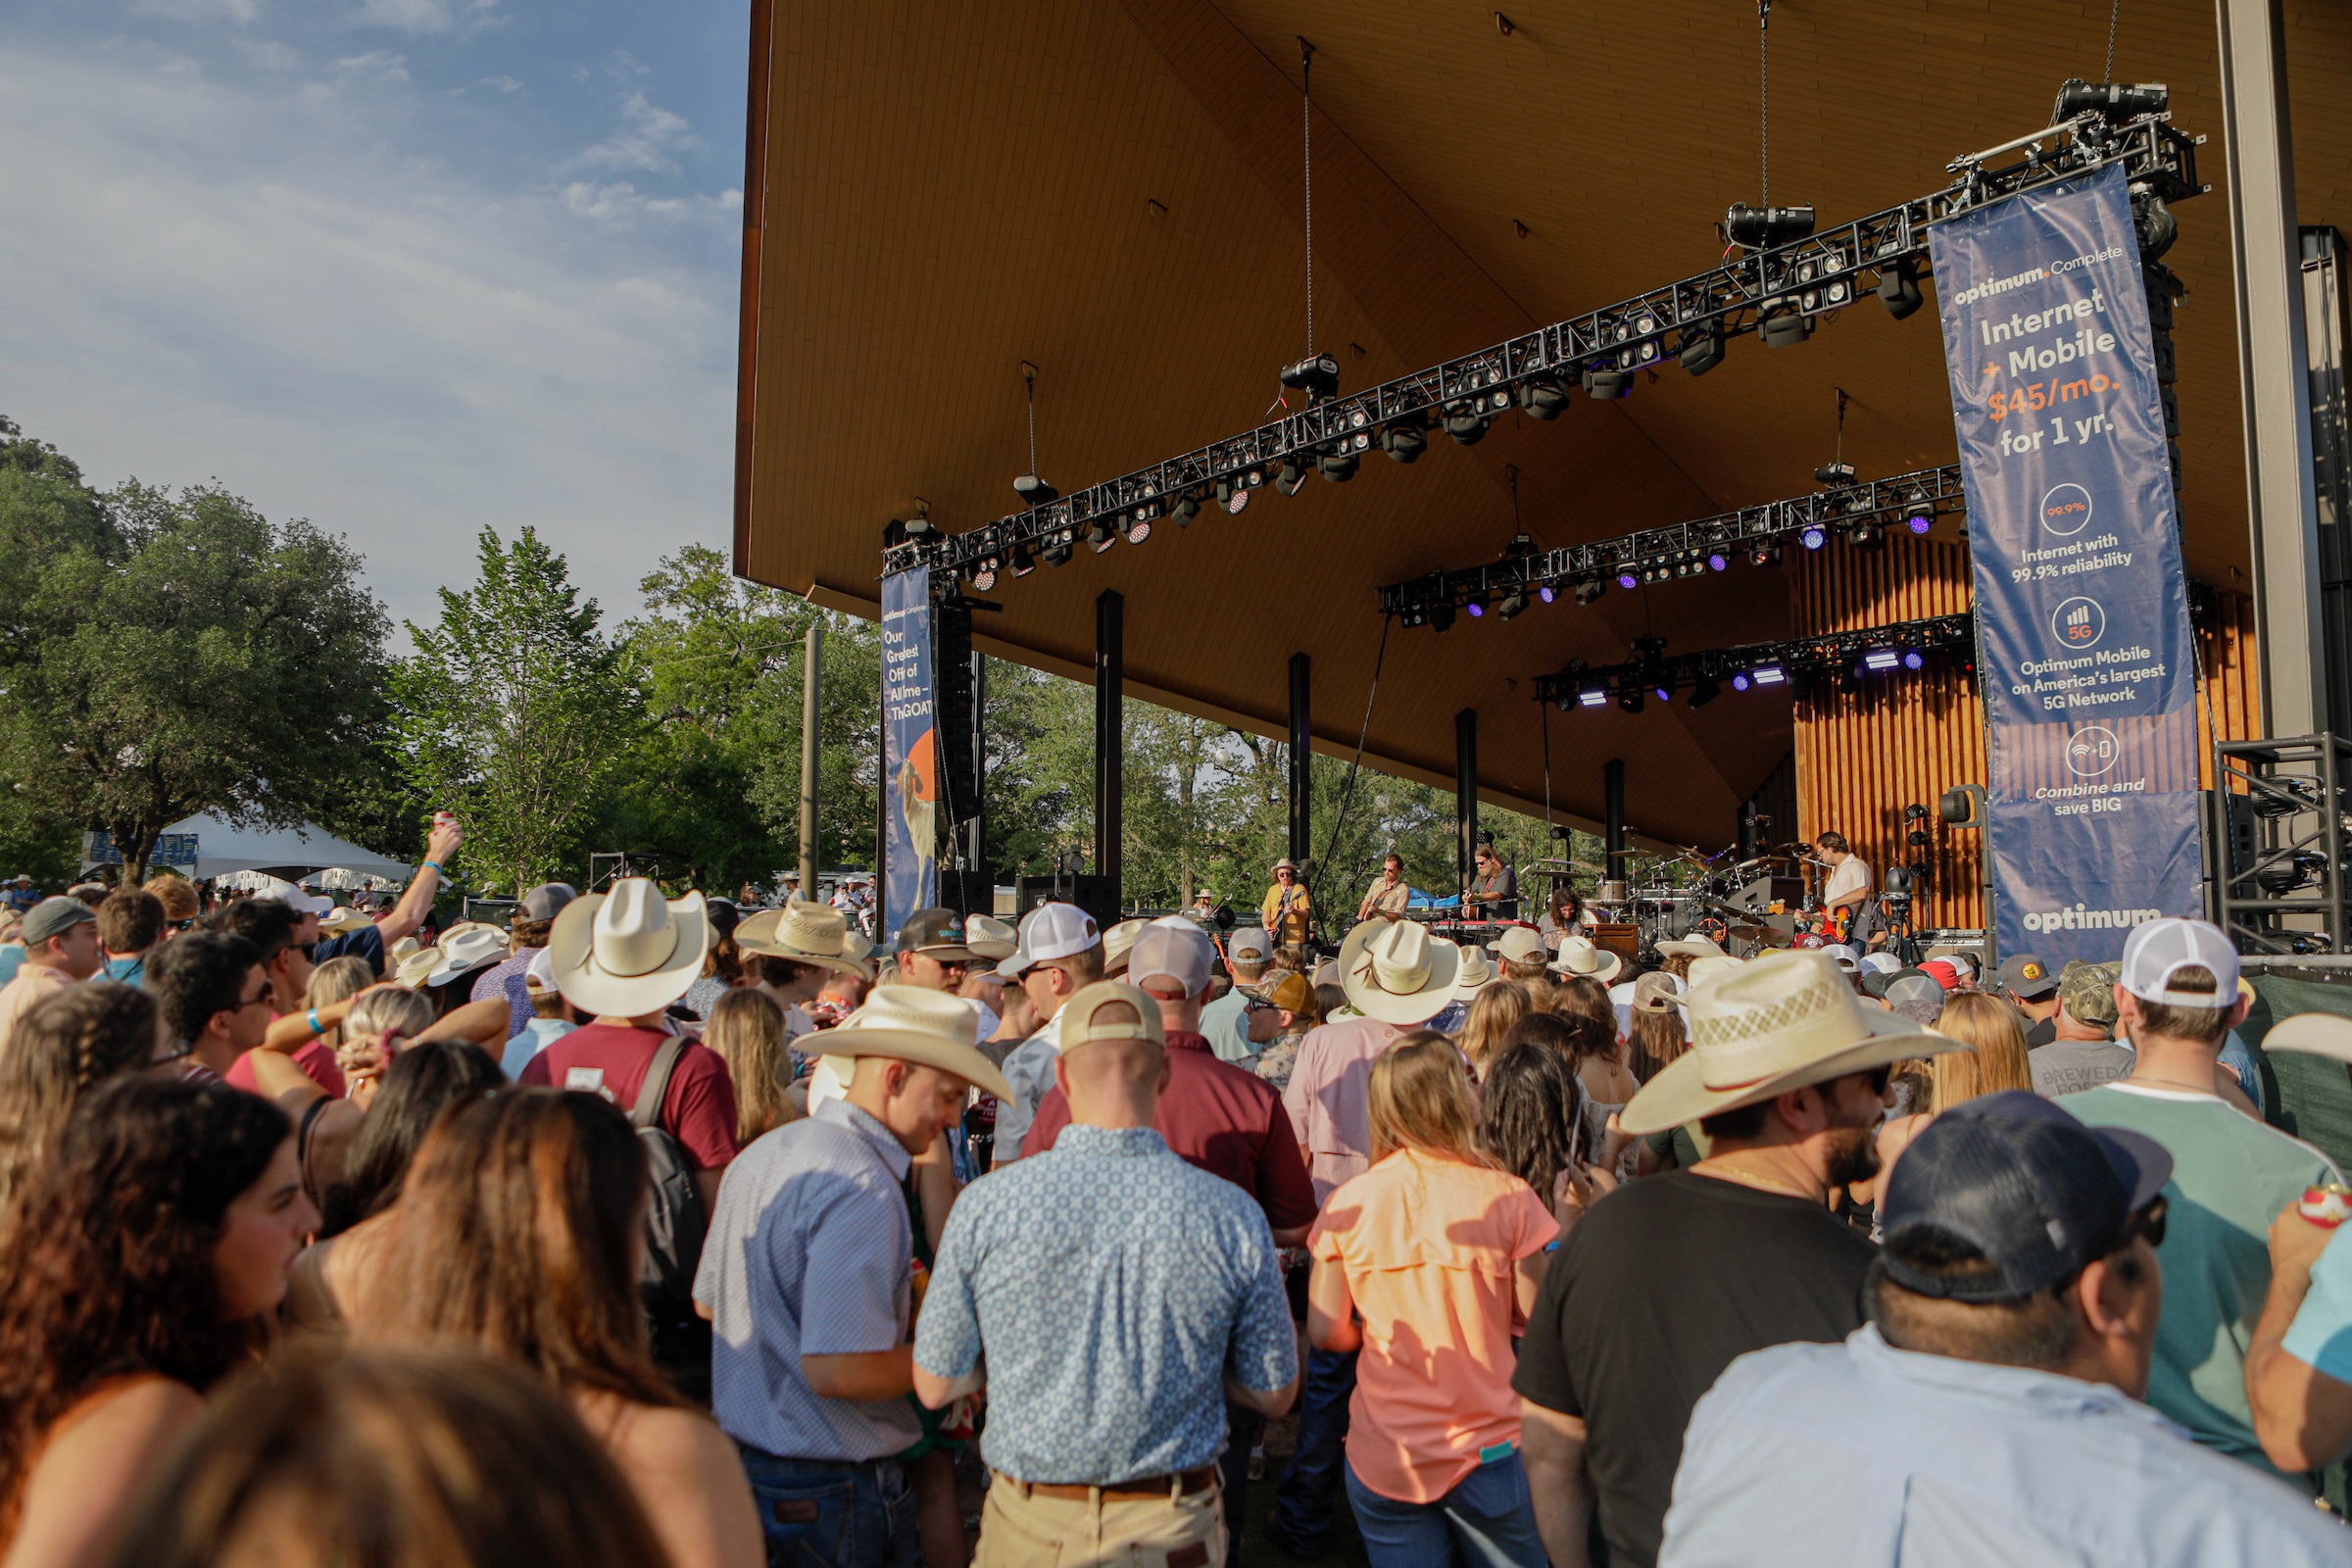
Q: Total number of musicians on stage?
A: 5